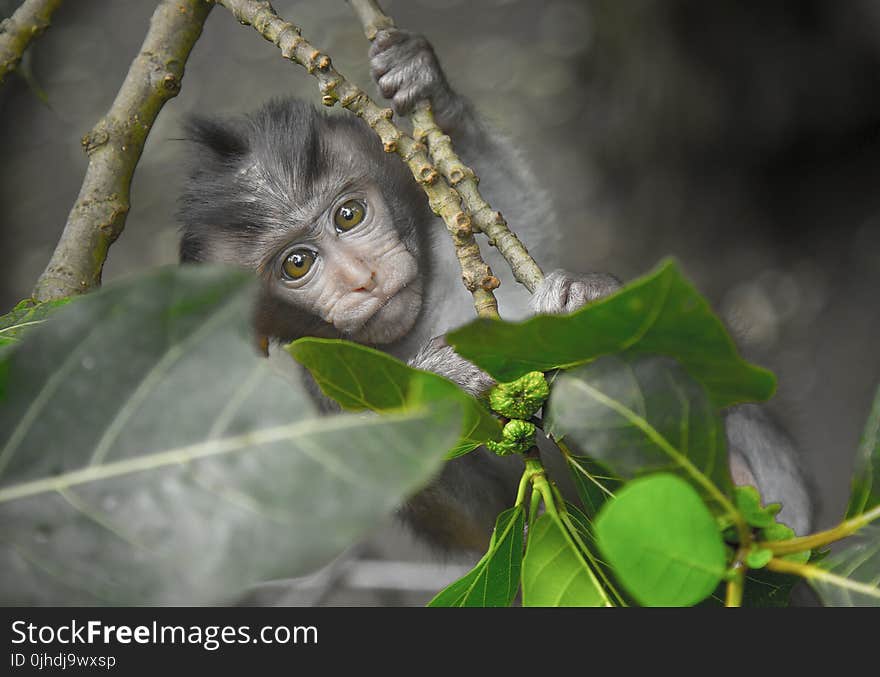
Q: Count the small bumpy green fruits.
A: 2